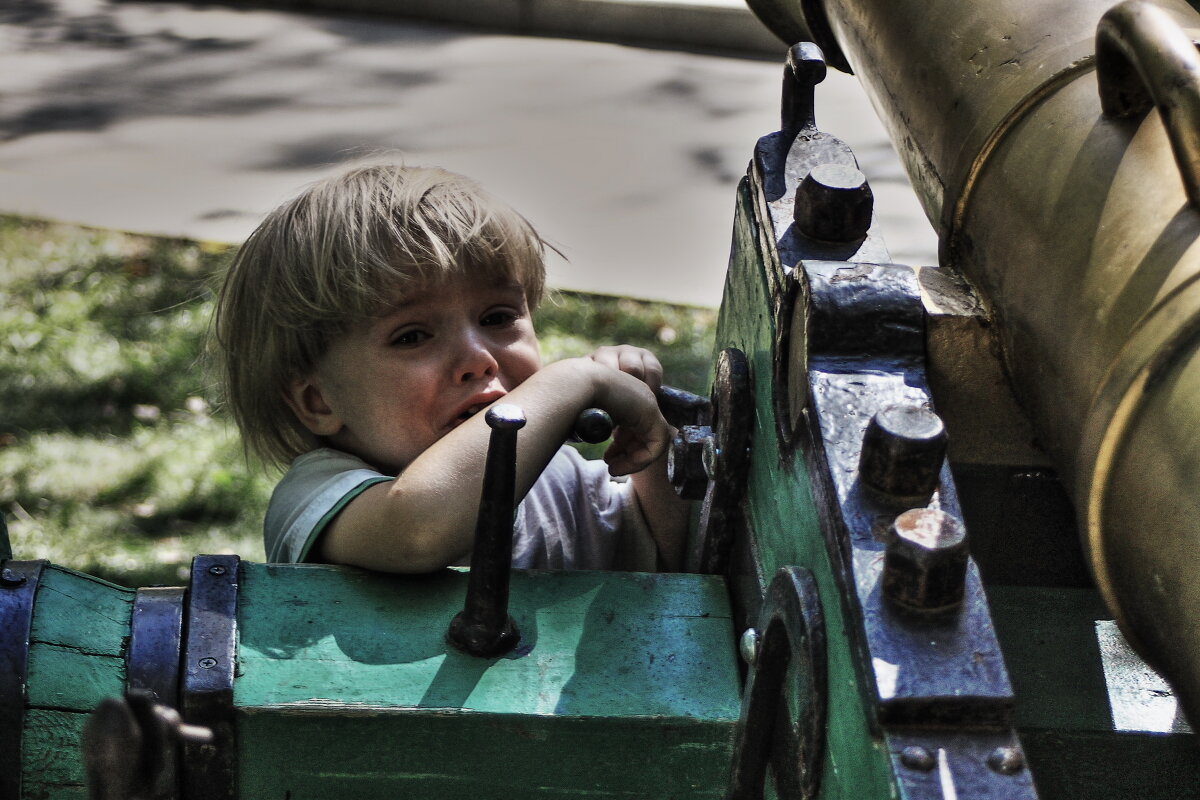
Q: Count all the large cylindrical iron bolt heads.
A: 3